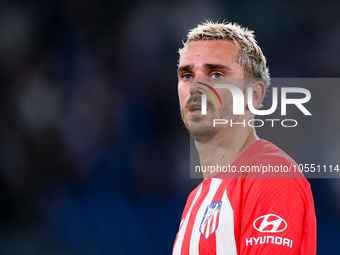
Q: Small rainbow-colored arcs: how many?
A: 2